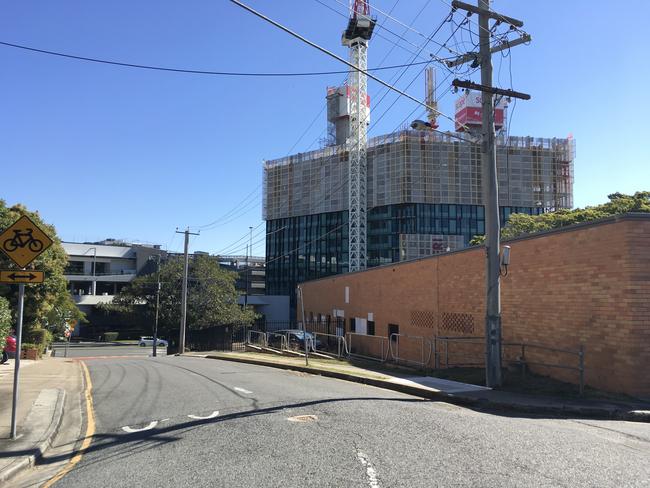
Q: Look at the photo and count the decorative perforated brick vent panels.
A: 2